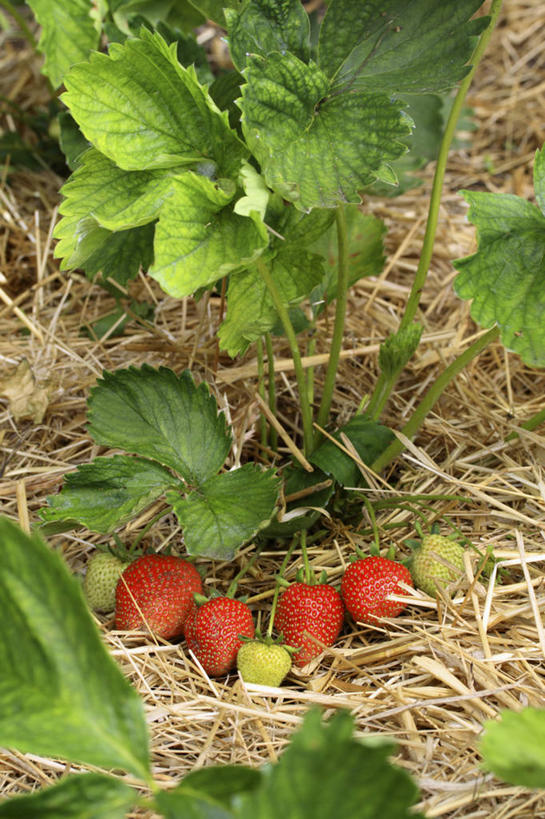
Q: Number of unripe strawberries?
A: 3